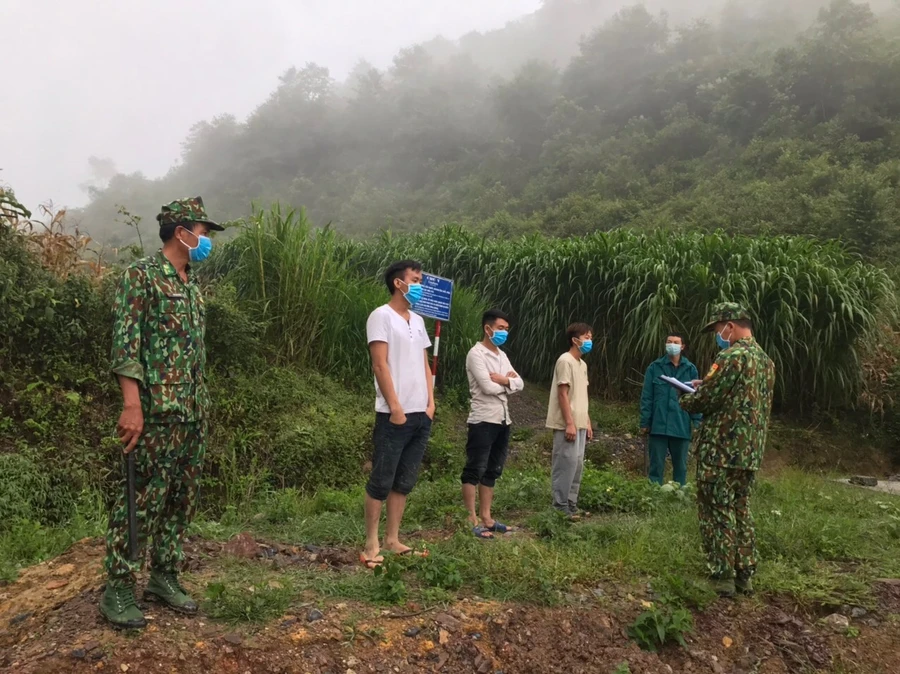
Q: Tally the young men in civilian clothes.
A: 3